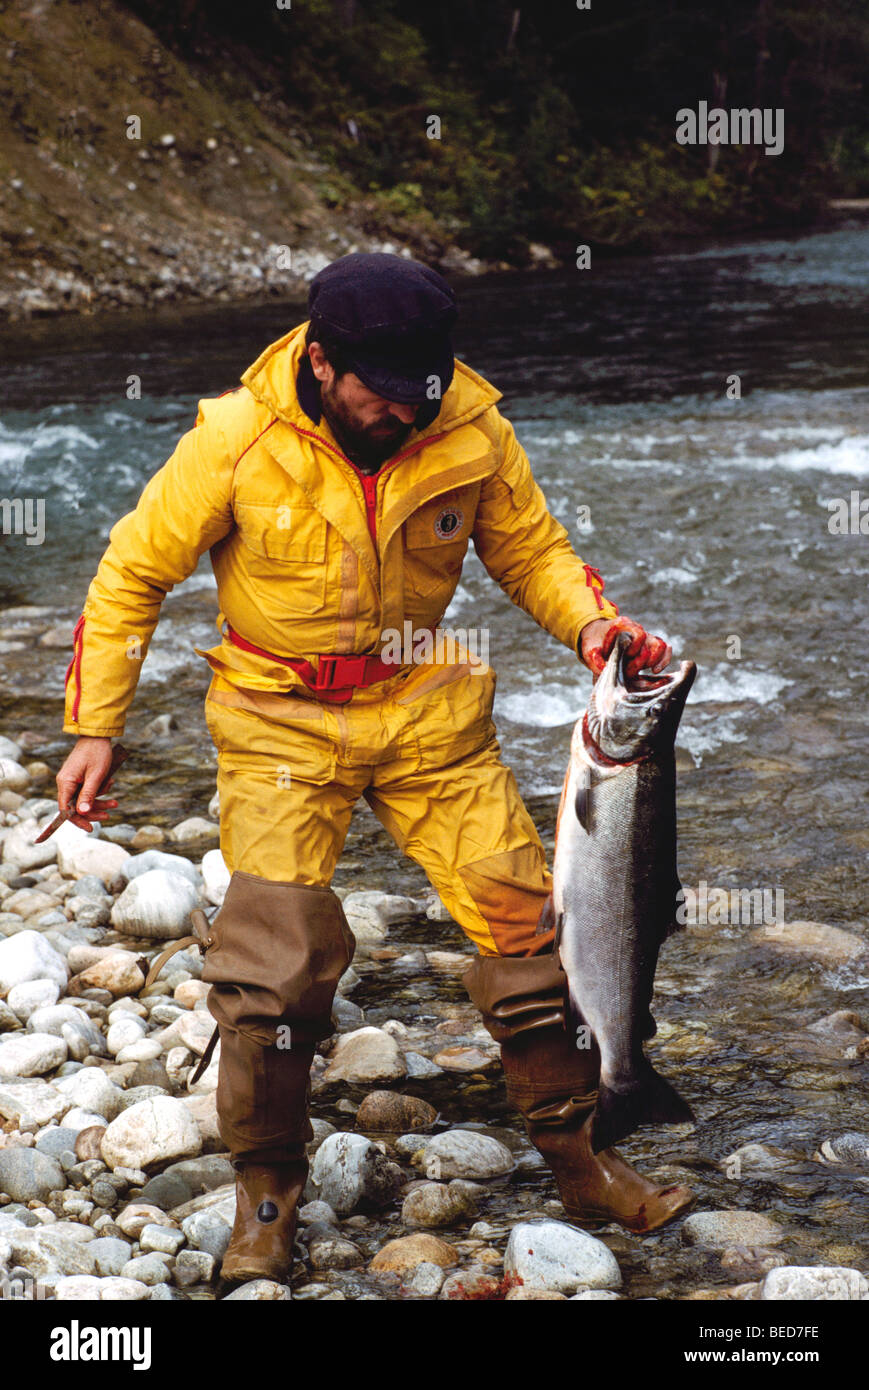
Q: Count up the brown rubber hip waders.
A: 2